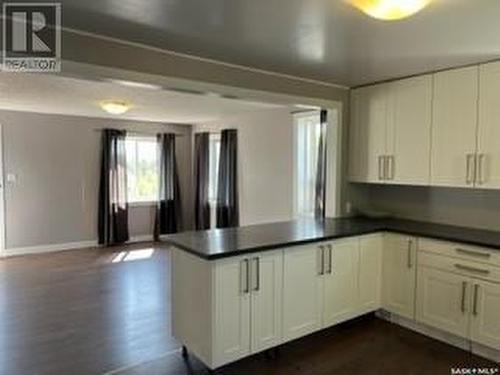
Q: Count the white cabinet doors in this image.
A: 12